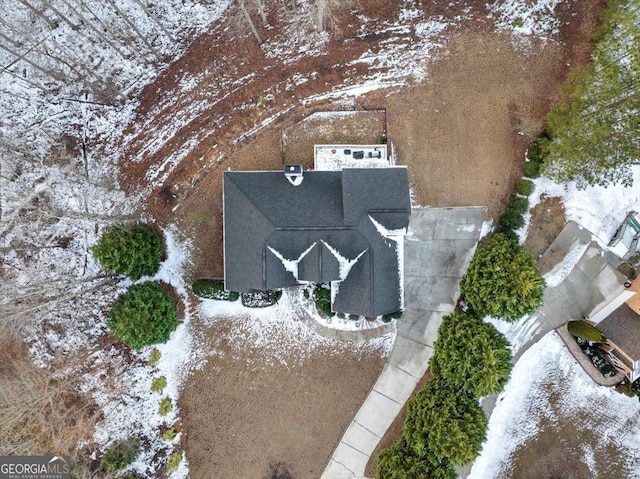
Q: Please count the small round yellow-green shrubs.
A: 5